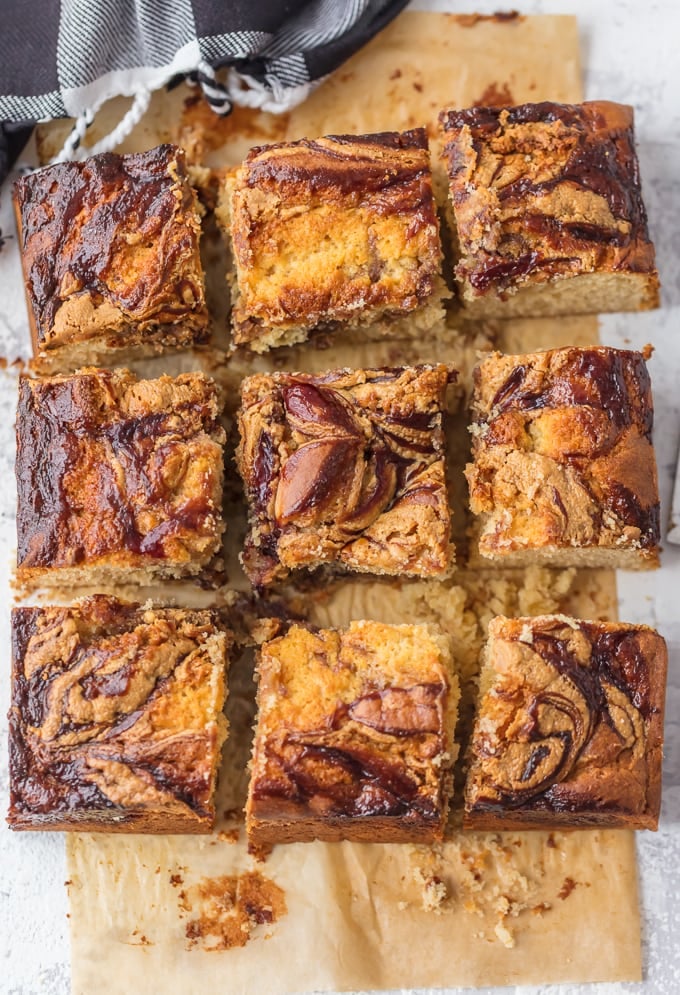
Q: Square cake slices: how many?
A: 9